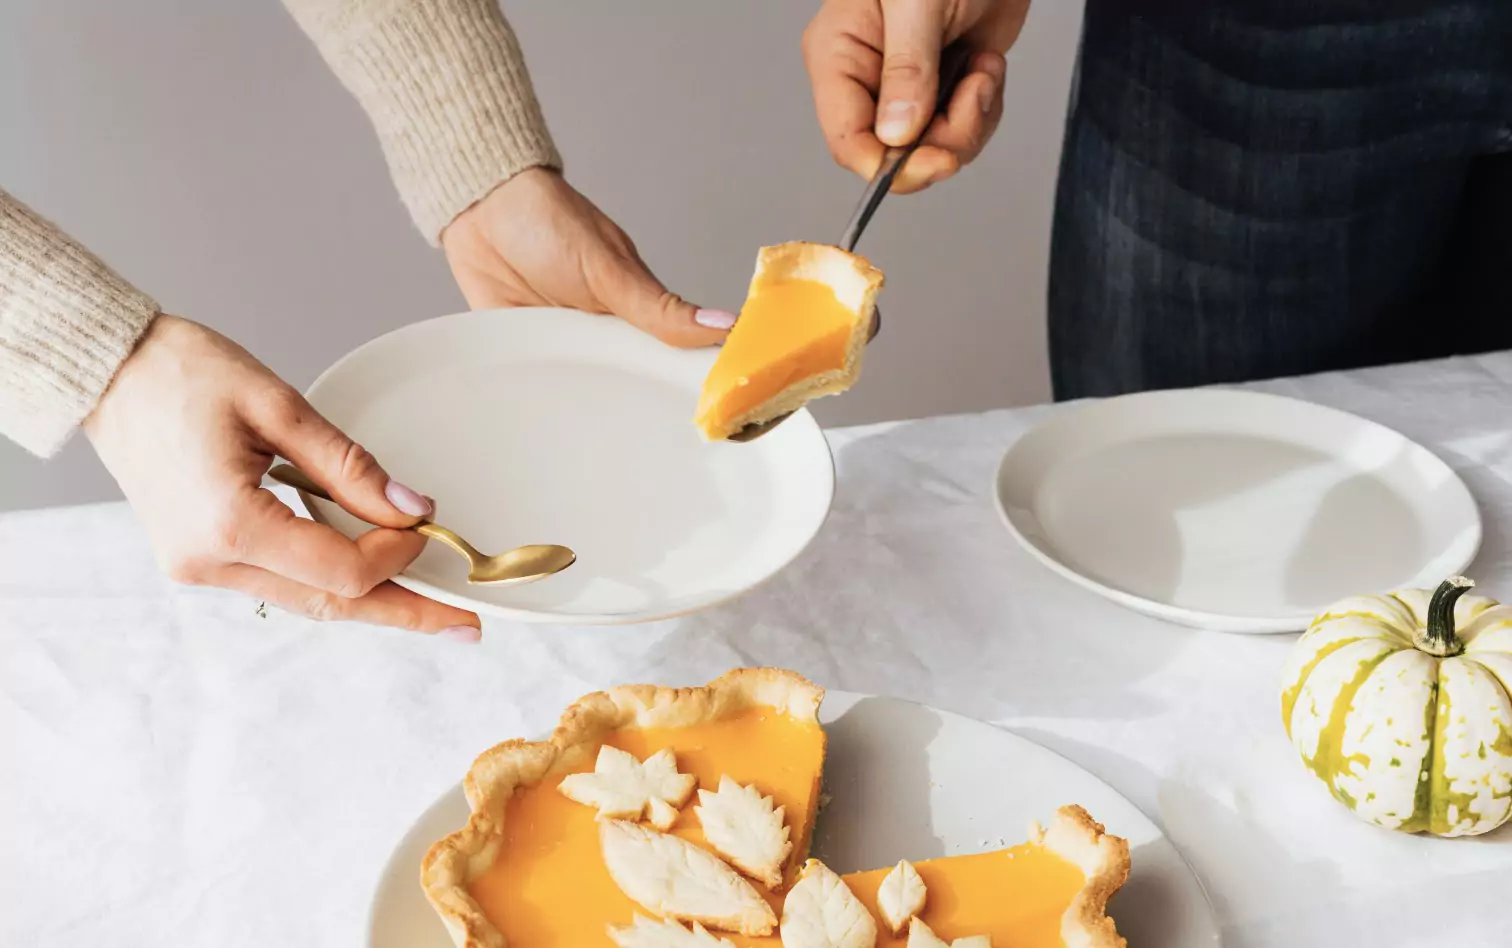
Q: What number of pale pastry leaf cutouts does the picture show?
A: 7